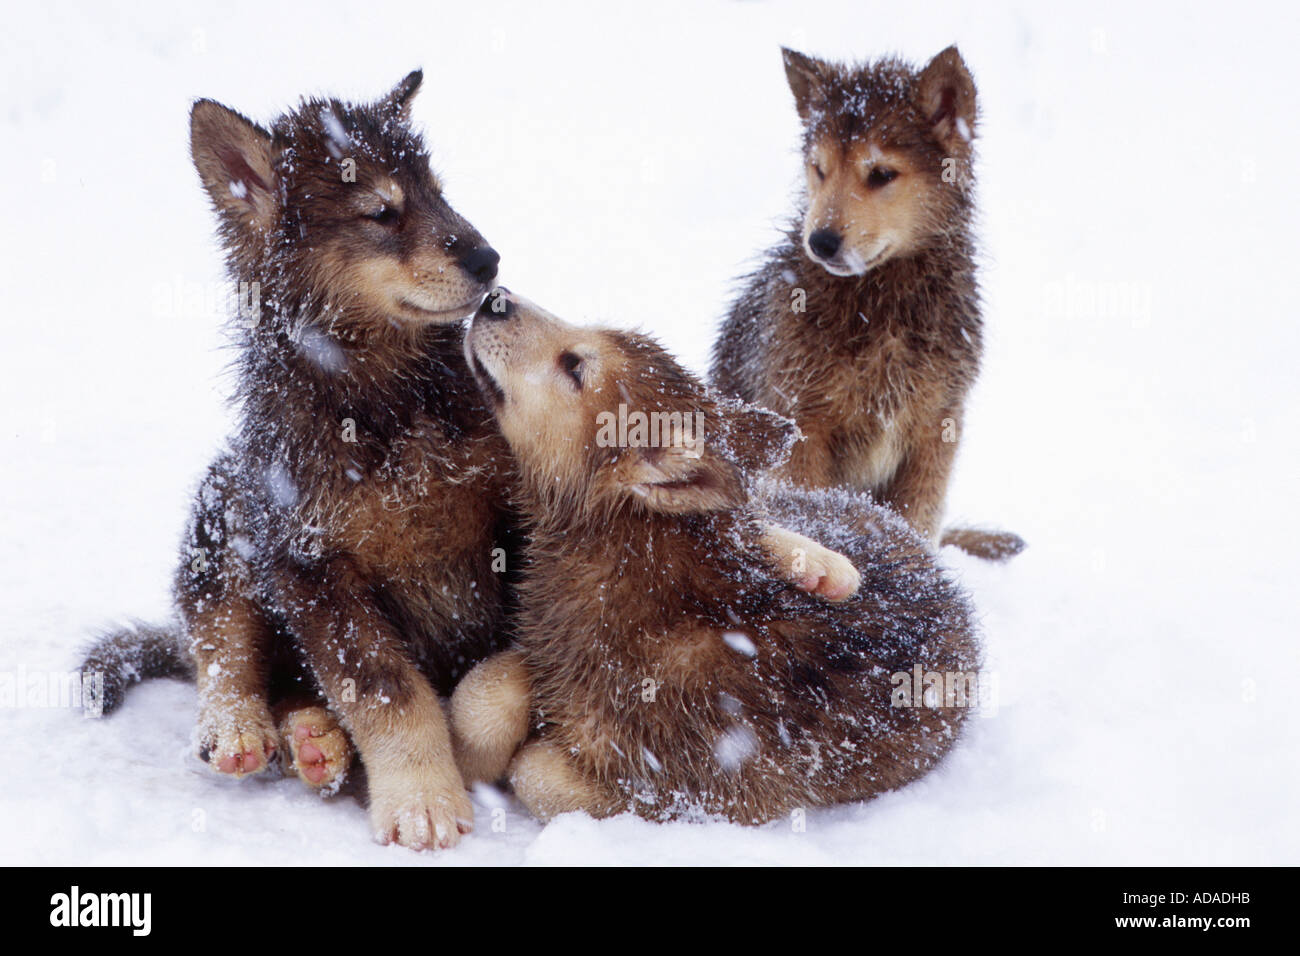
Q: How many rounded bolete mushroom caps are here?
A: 0